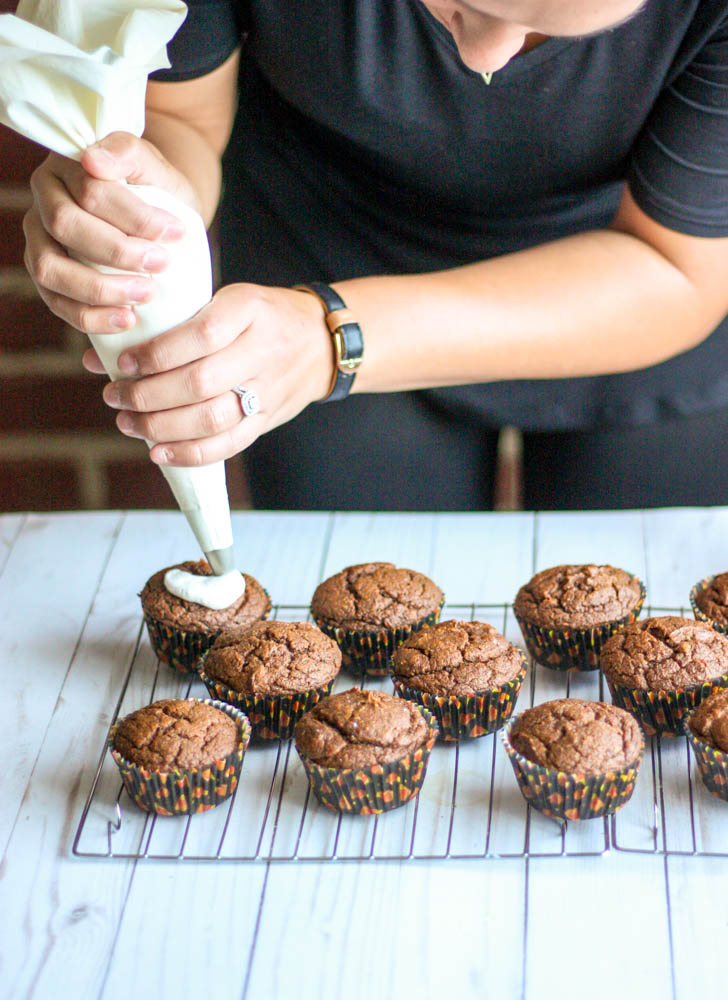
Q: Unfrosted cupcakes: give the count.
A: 10